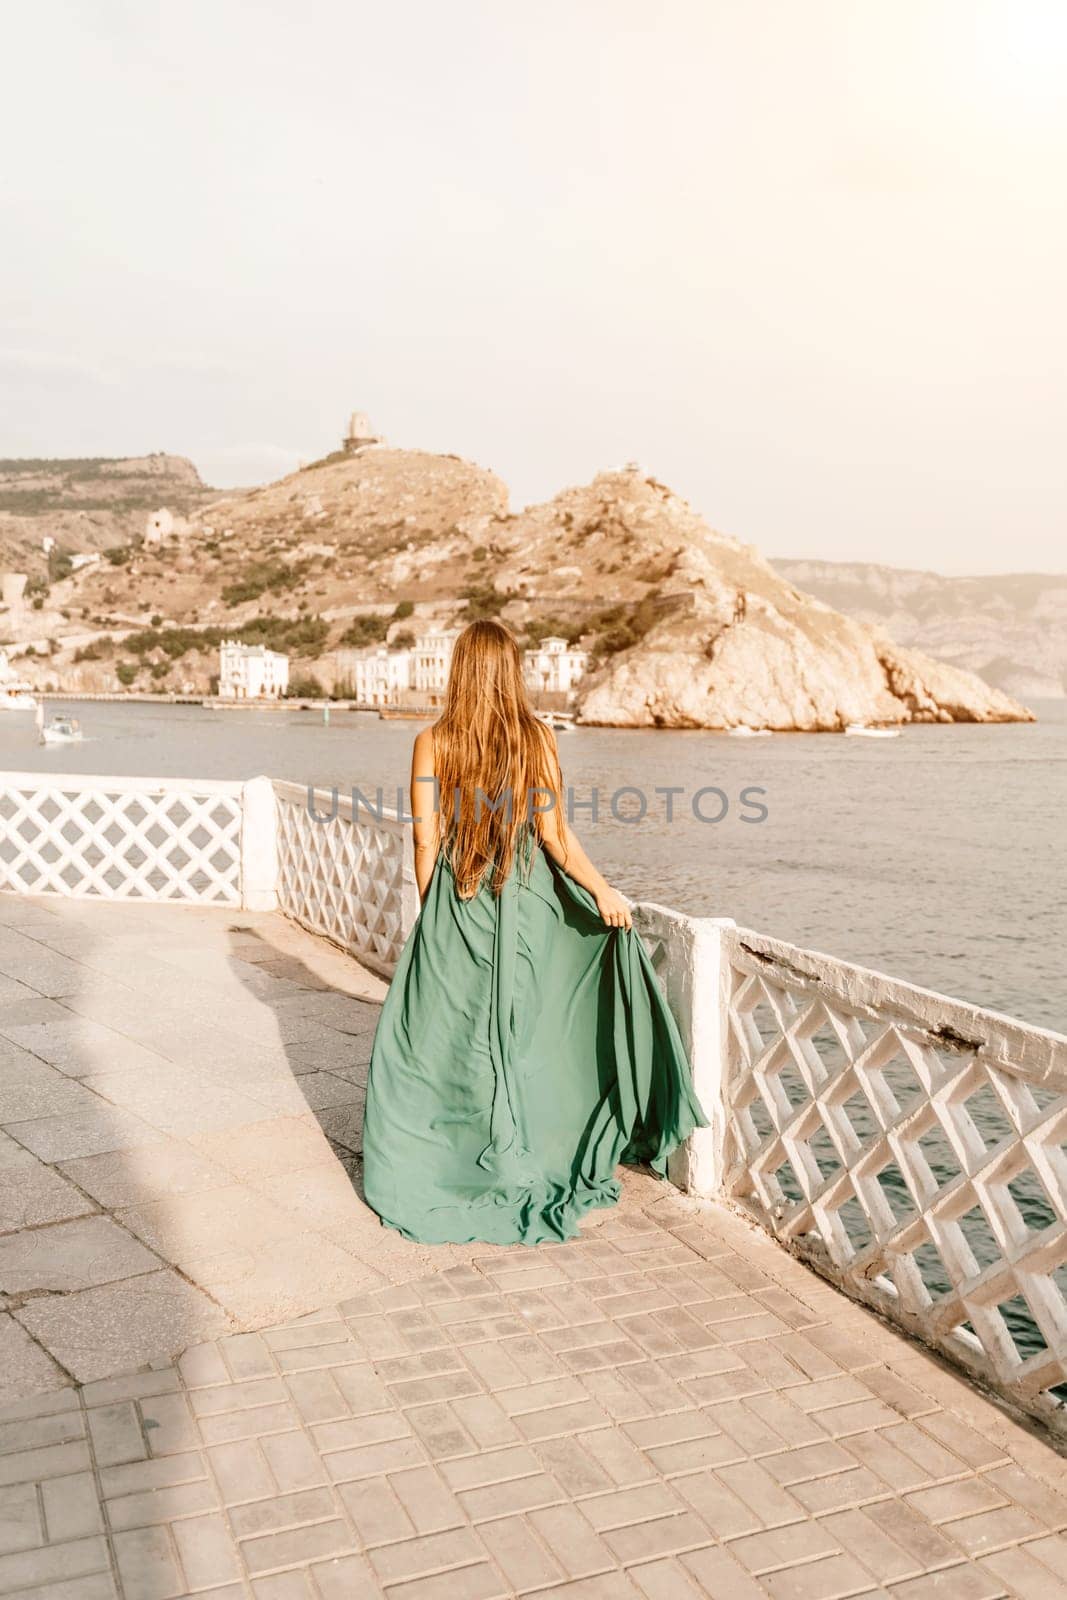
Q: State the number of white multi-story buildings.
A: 4